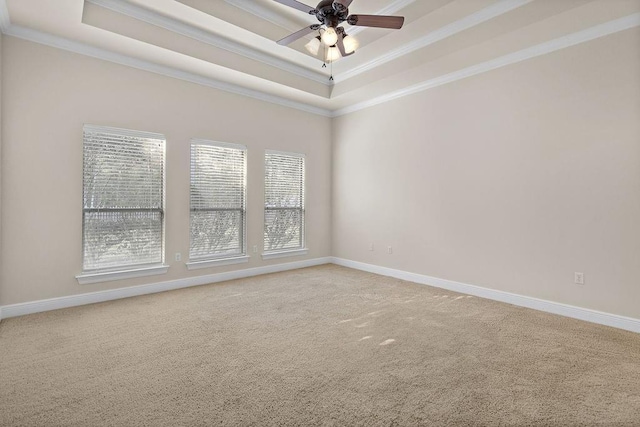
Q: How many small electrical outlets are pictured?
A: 5